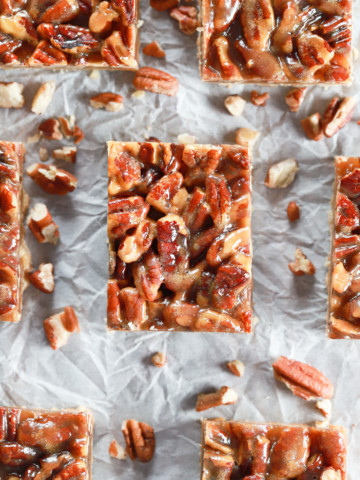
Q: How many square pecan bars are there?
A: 7